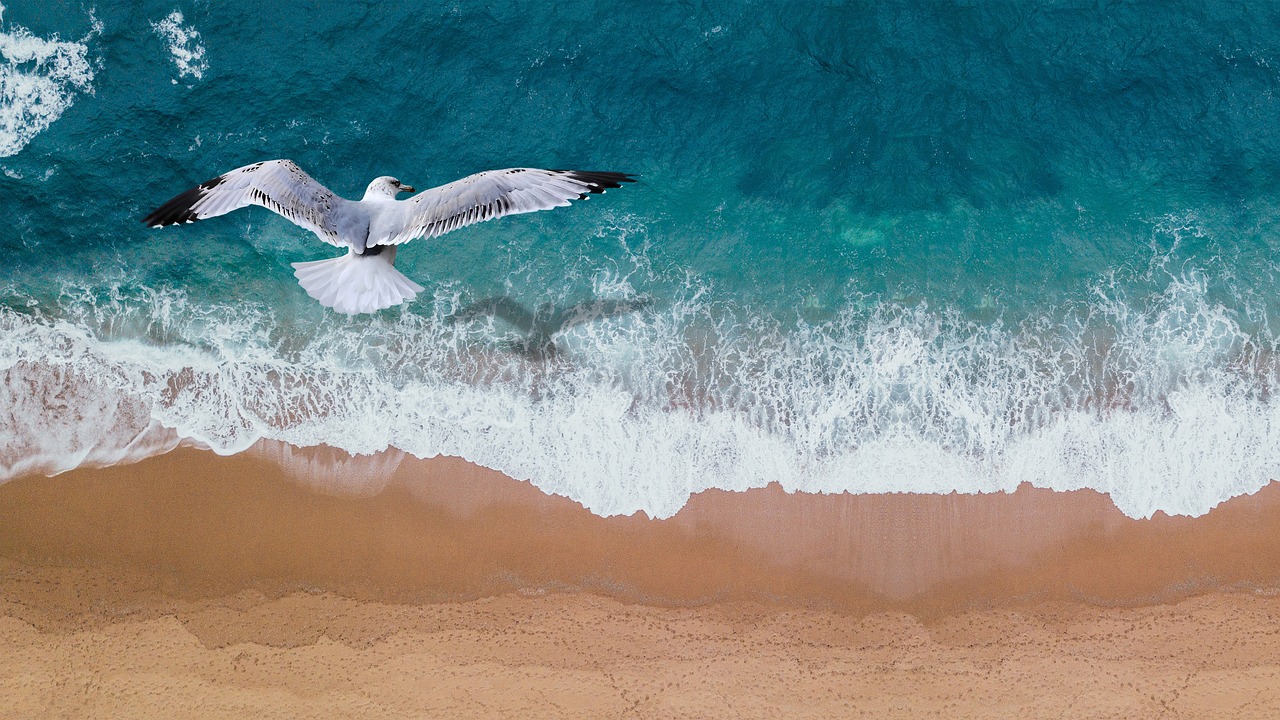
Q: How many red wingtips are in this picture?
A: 0